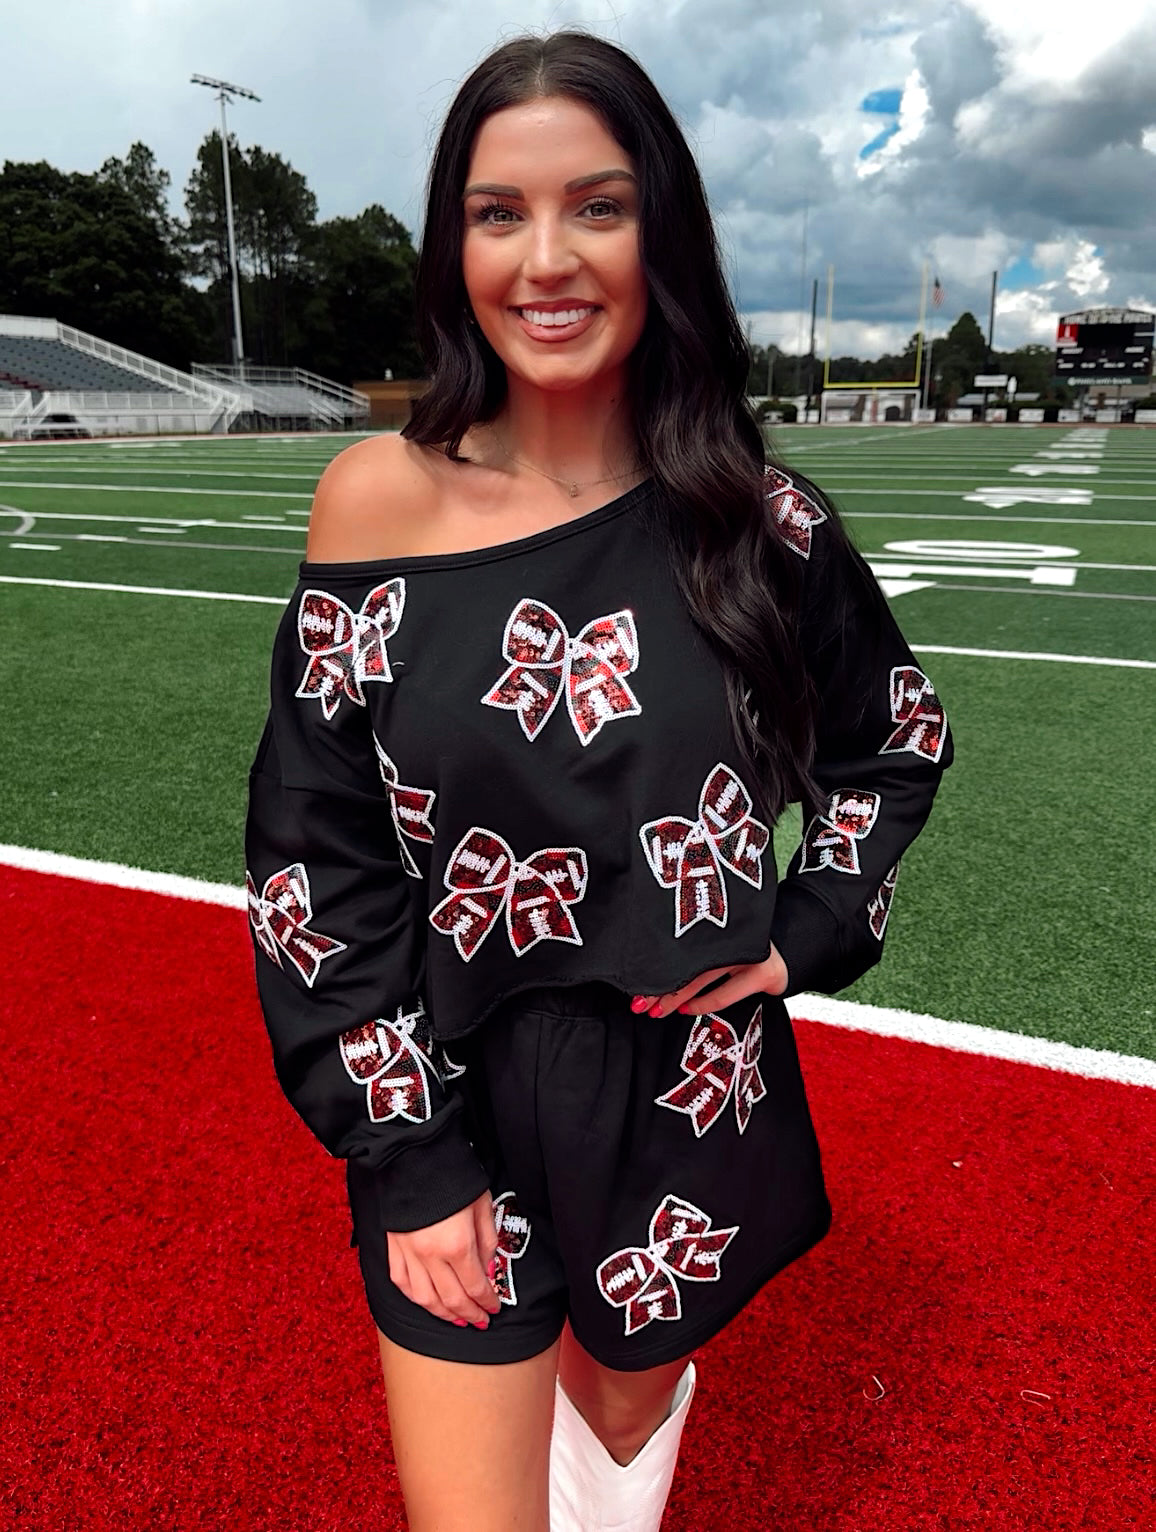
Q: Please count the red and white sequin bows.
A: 14